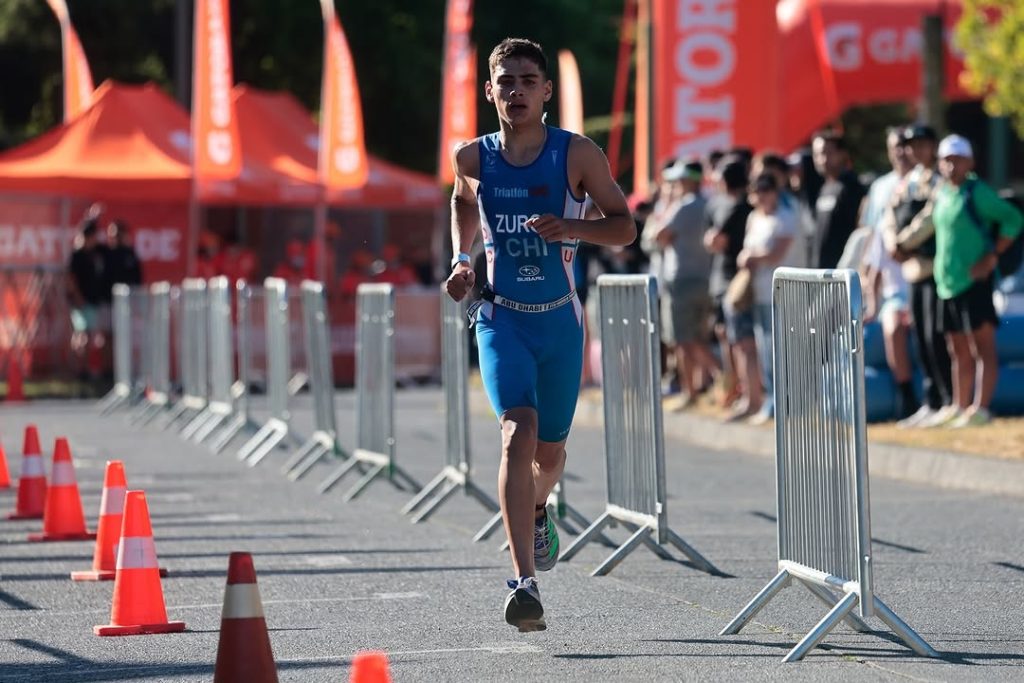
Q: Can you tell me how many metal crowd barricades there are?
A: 12